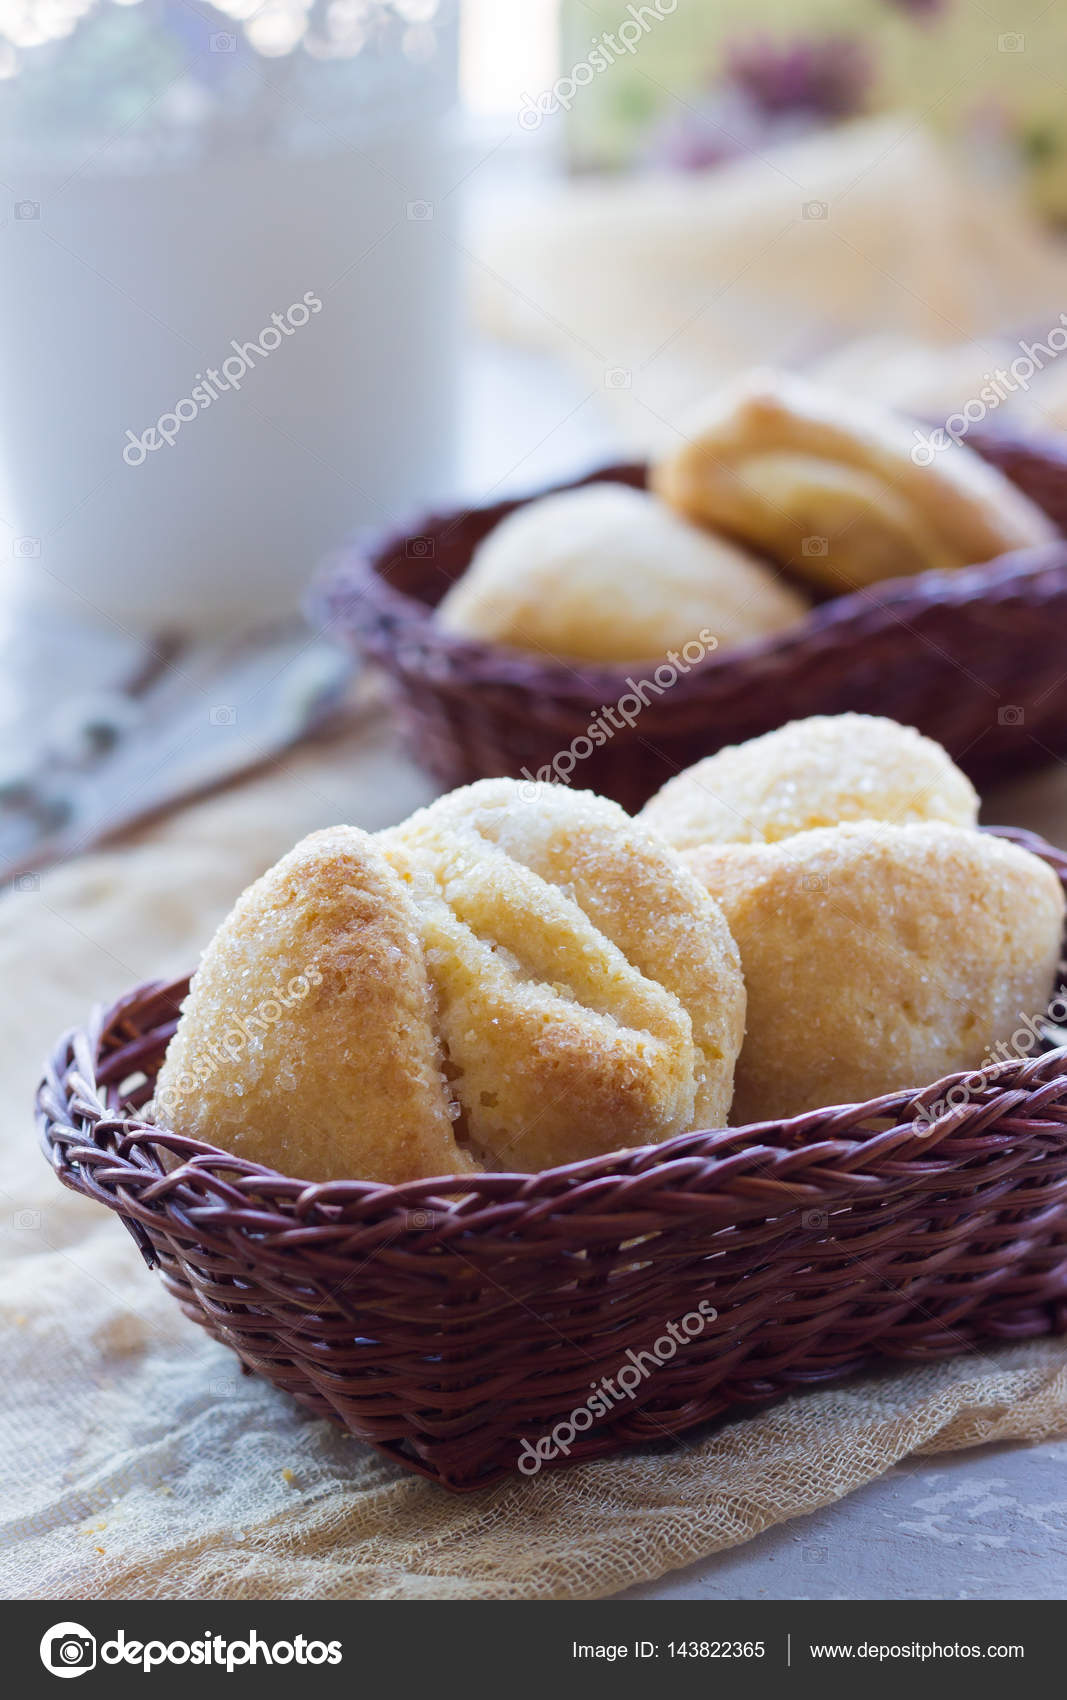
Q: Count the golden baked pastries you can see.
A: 5